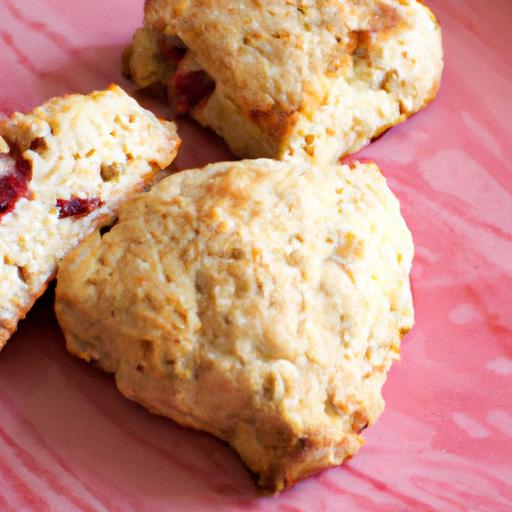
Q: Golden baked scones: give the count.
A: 3